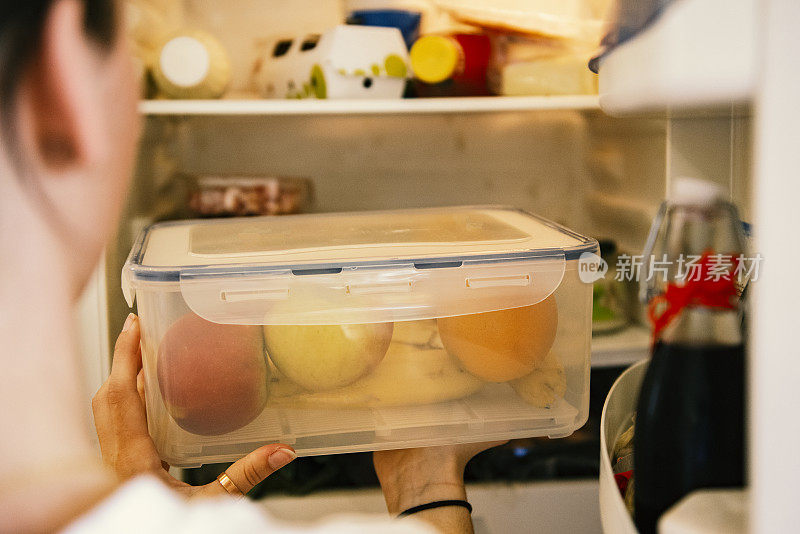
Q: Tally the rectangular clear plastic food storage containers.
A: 1